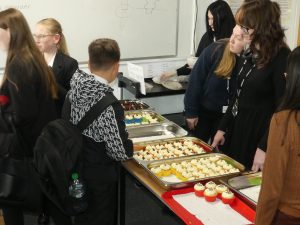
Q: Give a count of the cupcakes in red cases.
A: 5